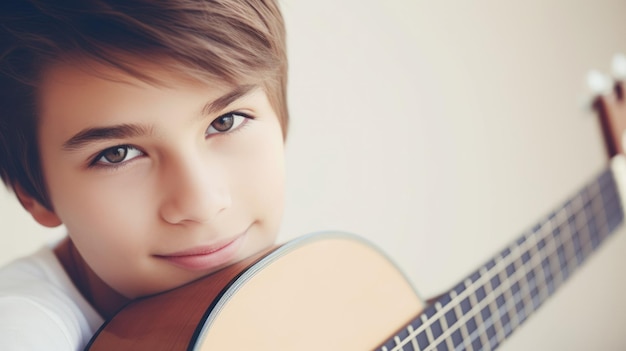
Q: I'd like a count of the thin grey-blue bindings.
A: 1